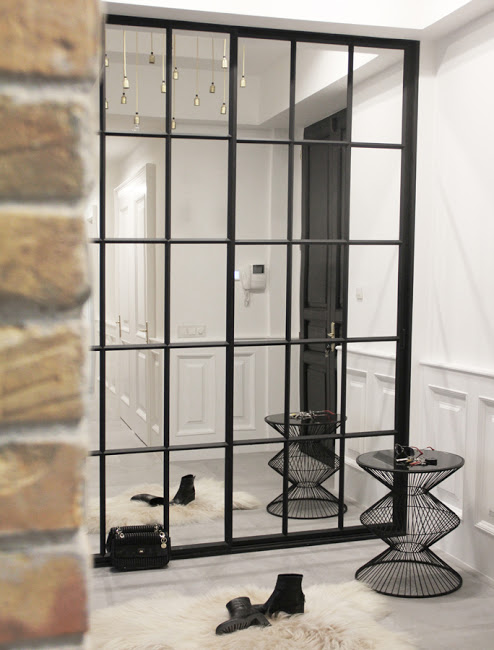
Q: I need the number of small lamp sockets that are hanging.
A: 14